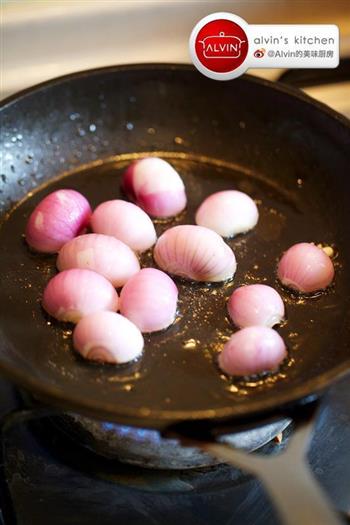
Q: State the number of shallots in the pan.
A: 12